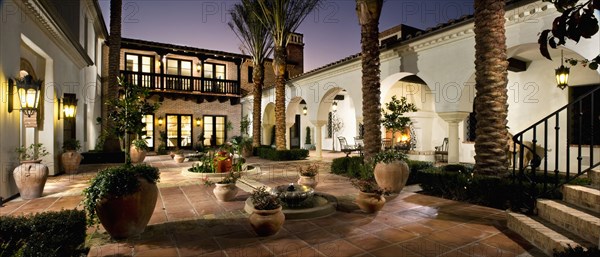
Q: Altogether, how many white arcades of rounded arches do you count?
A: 5